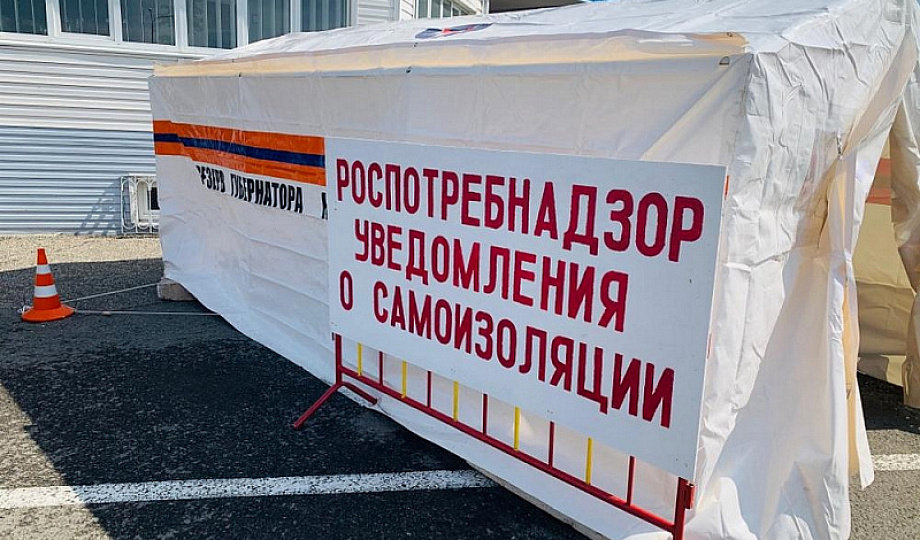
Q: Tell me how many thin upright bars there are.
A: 10